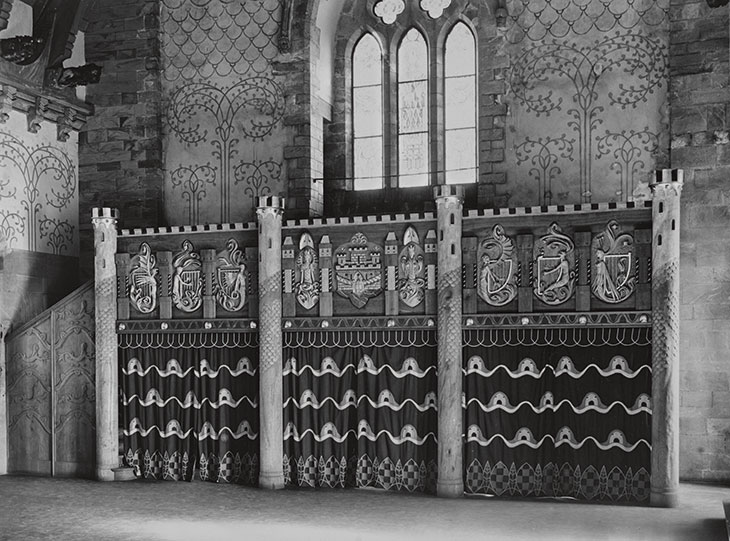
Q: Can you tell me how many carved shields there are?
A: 9